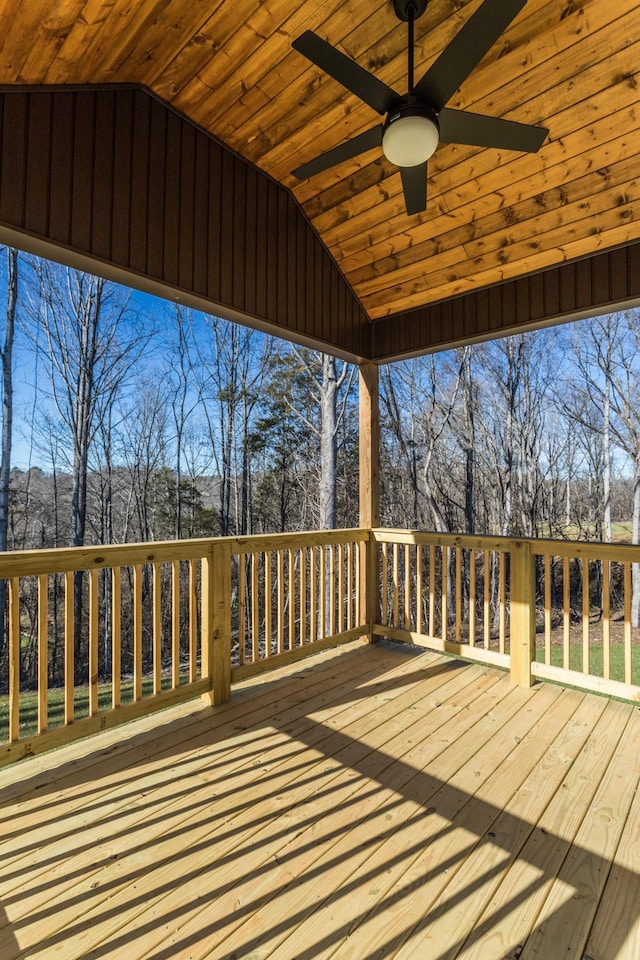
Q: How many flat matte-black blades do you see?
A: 5